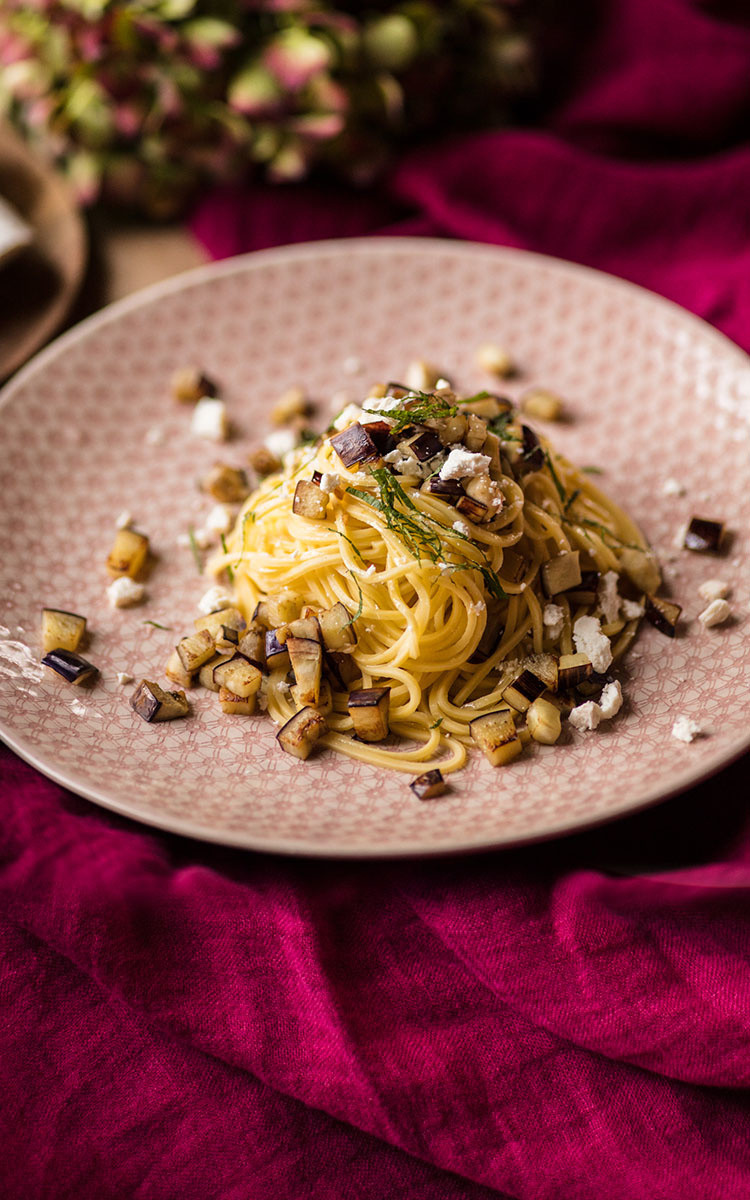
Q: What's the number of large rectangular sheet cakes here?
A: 0